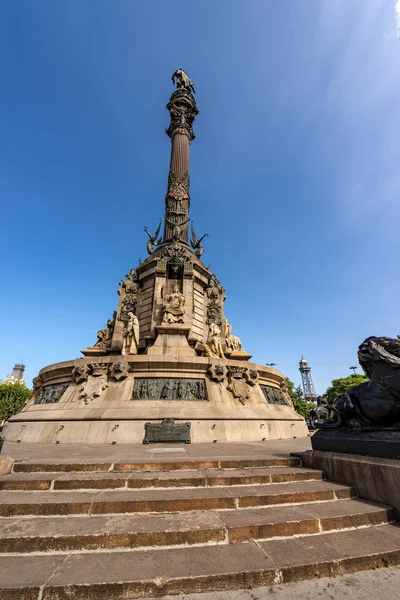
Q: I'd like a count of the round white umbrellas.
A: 0